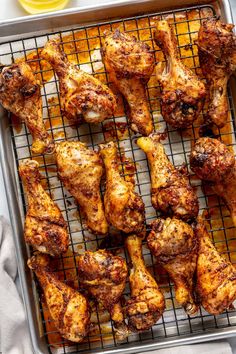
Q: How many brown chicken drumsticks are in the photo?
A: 15